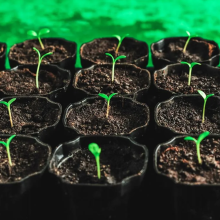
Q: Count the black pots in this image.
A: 13